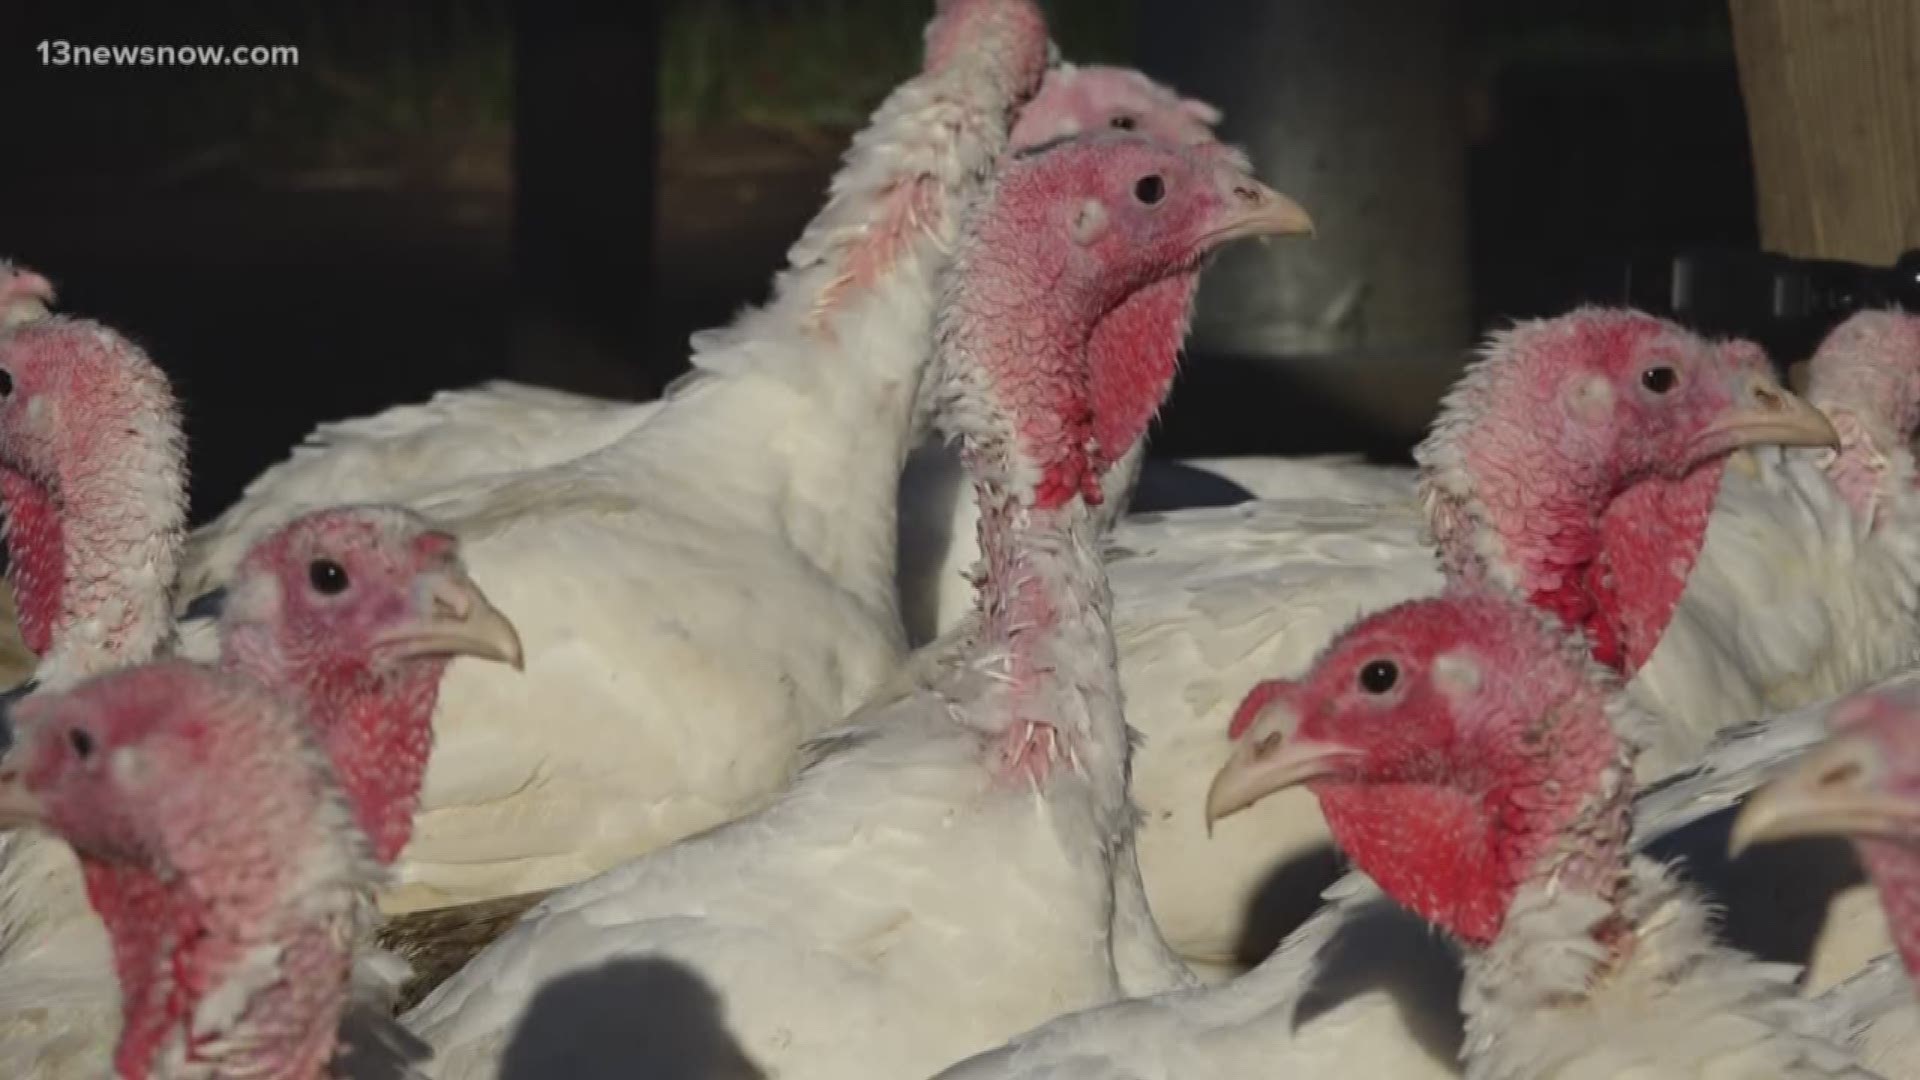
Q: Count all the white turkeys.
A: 11